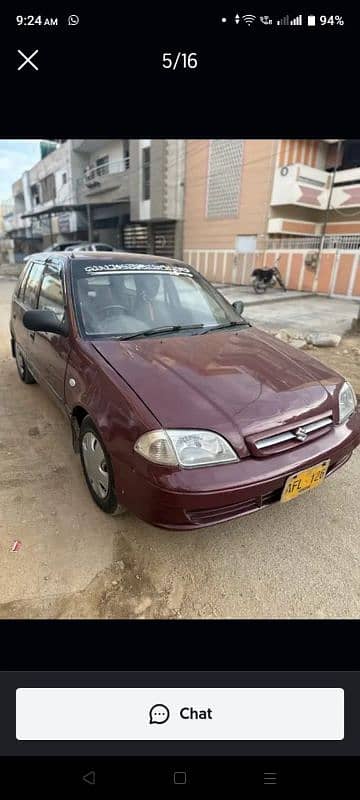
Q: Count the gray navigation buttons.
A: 3